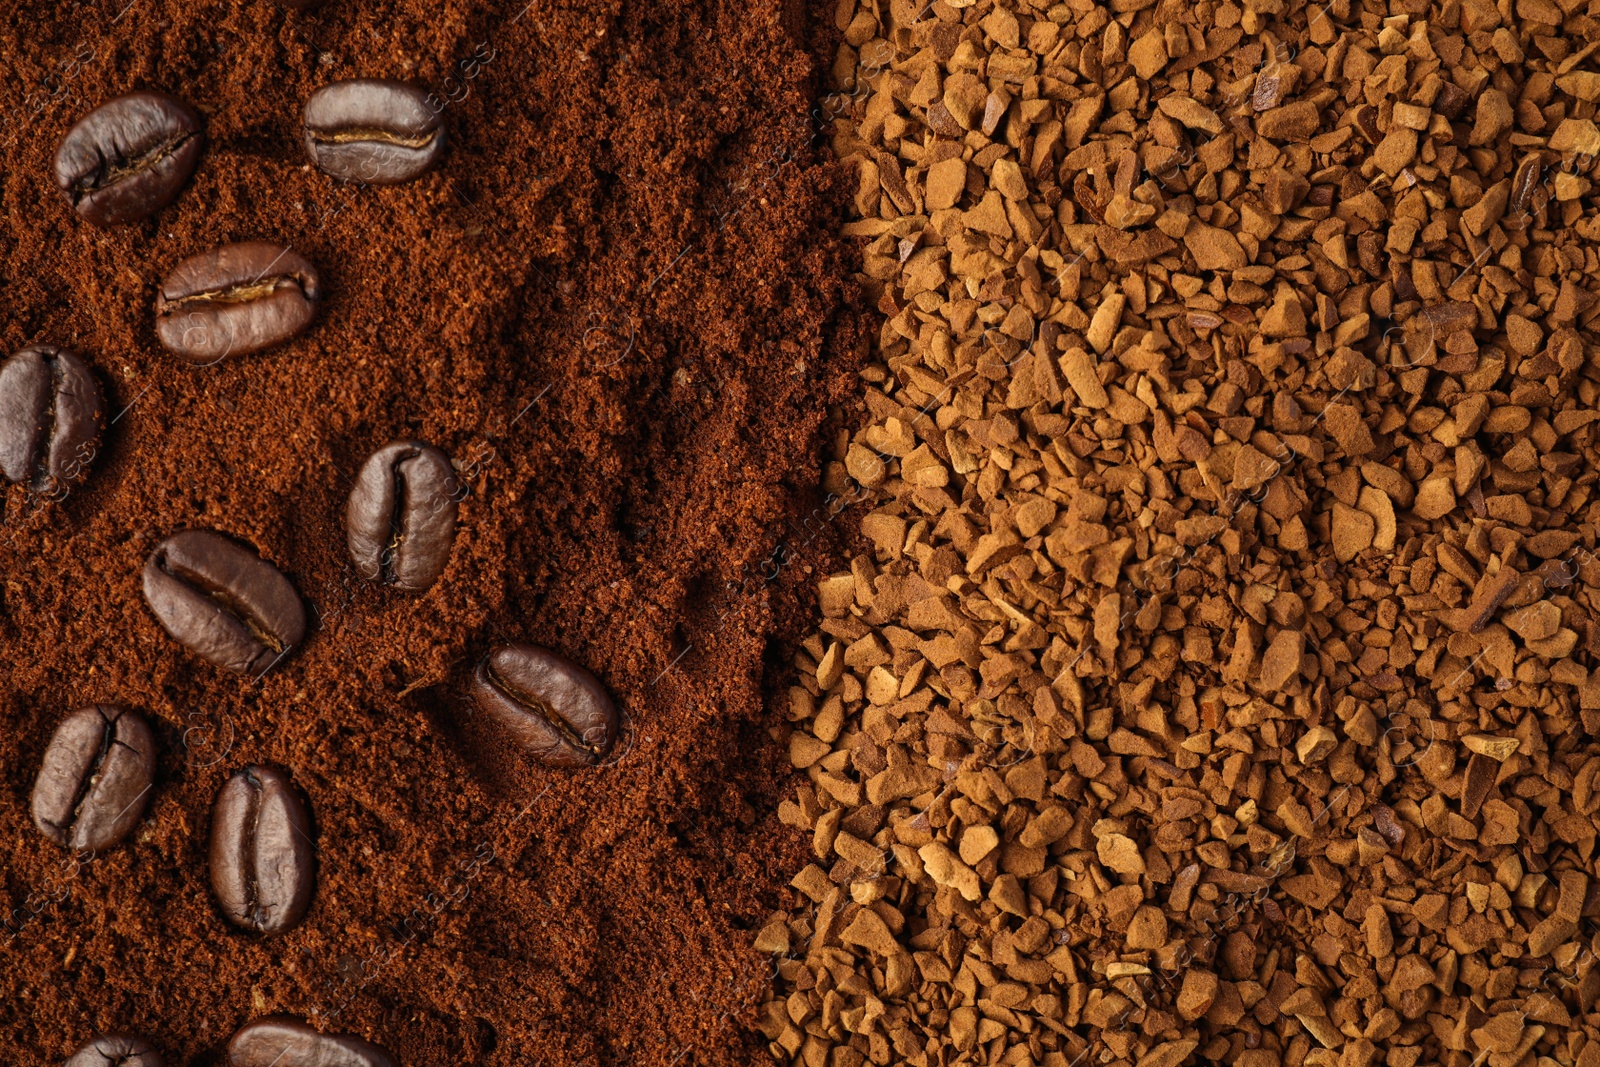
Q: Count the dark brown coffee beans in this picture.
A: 11